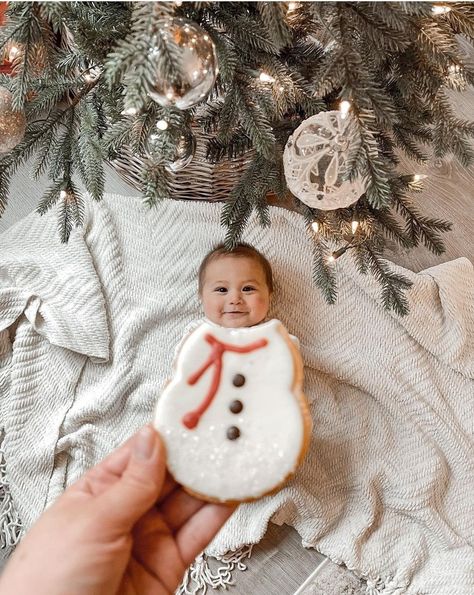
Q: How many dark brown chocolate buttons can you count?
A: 3